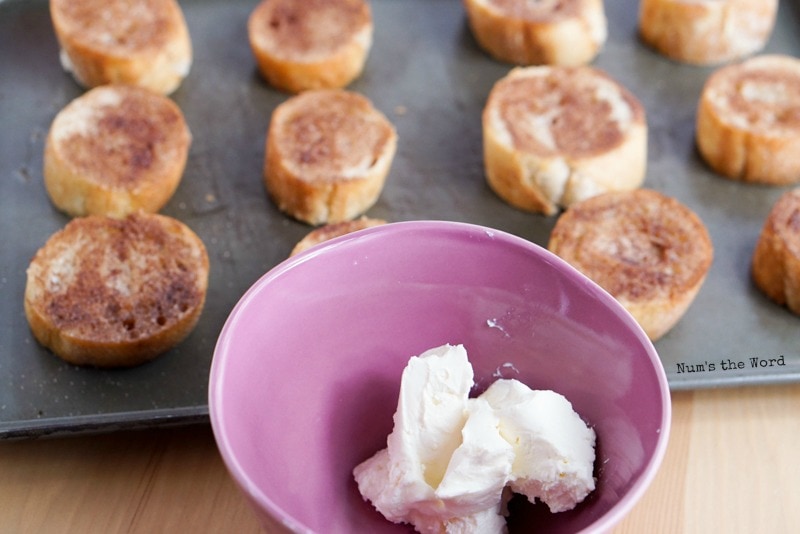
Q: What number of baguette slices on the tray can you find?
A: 12